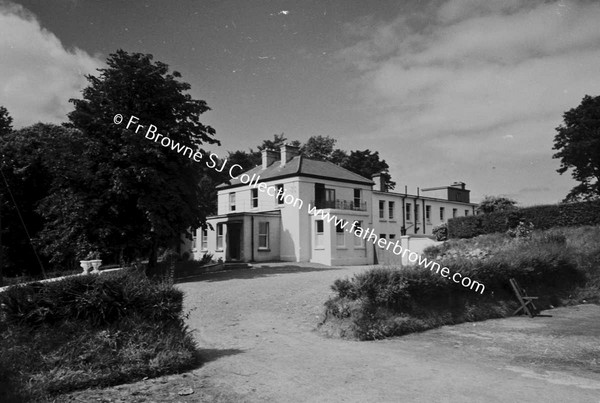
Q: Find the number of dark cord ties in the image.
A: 0